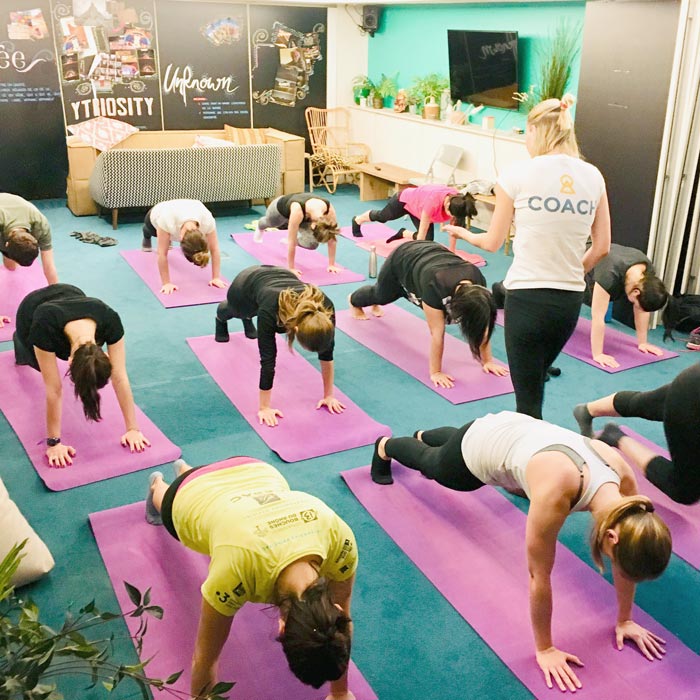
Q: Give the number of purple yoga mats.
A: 11